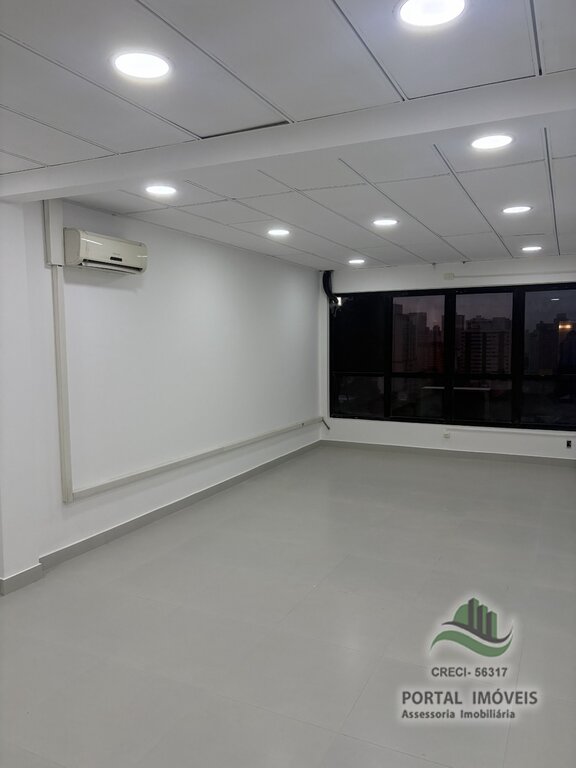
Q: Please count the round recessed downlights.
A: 9